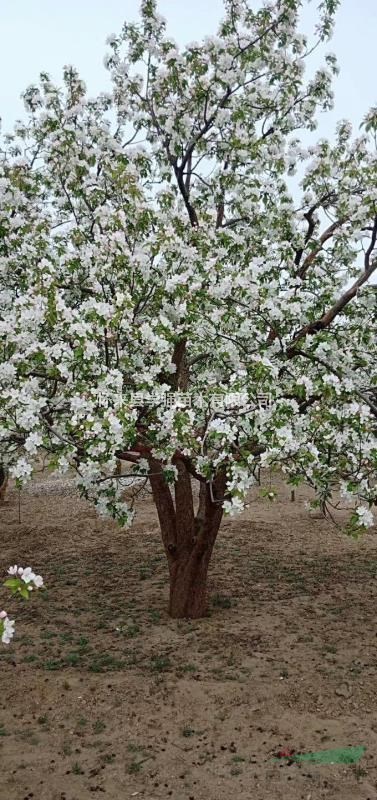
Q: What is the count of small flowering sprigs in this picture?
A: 2